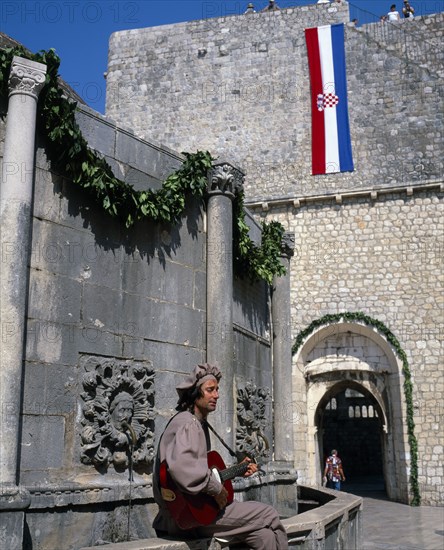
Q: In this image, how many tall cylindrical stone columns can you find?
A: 3